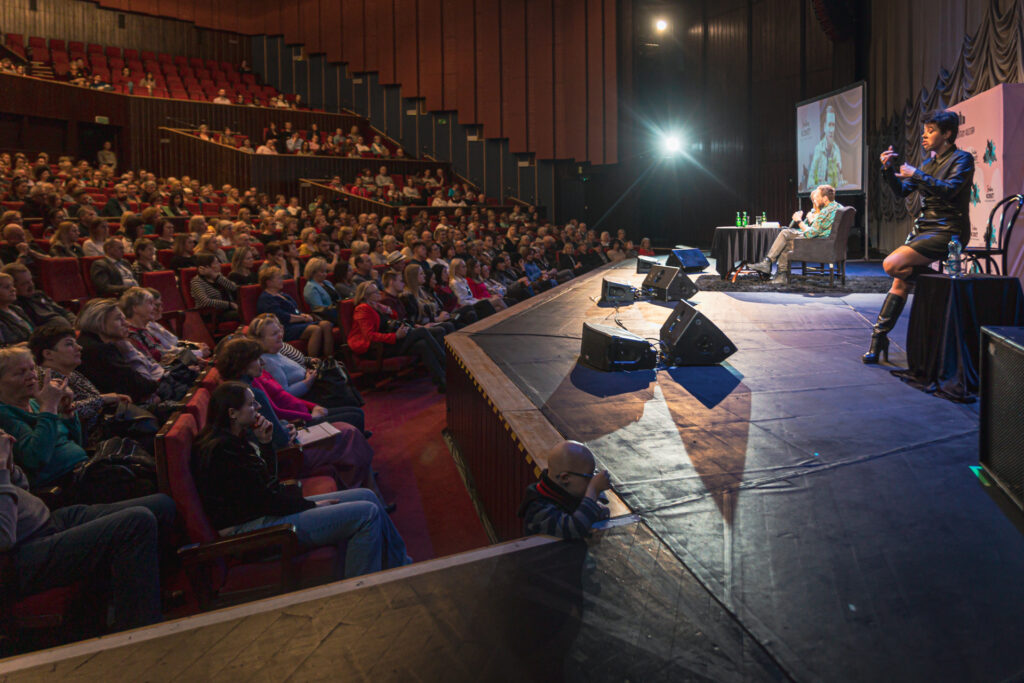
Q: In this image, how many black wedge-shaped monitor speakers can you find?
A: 6